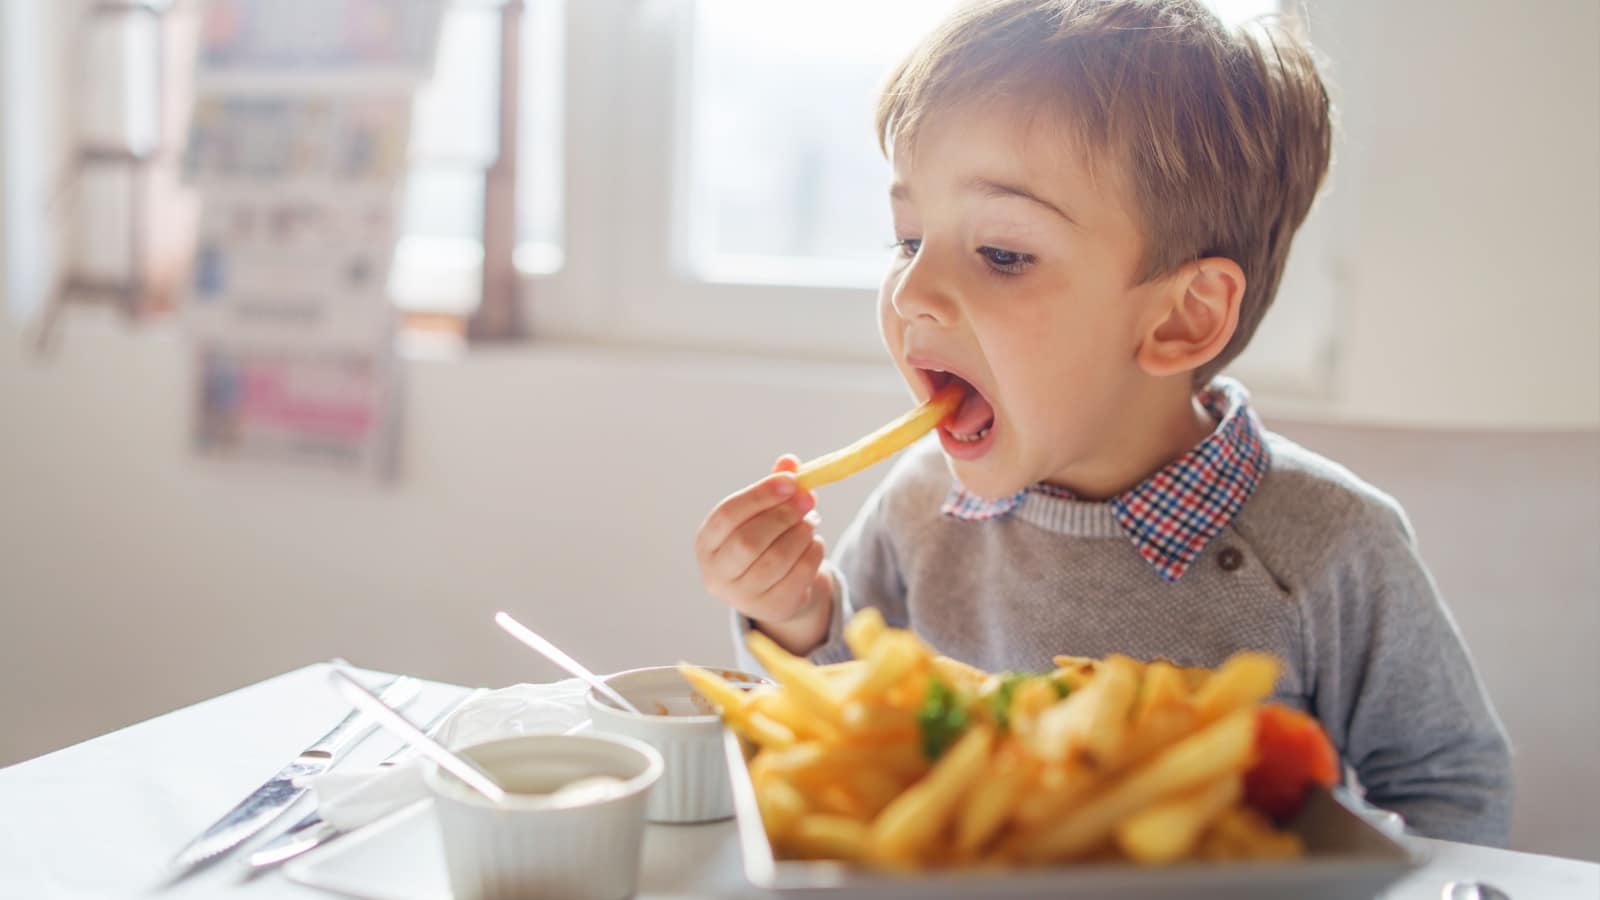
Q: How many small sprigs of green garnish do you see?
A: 2